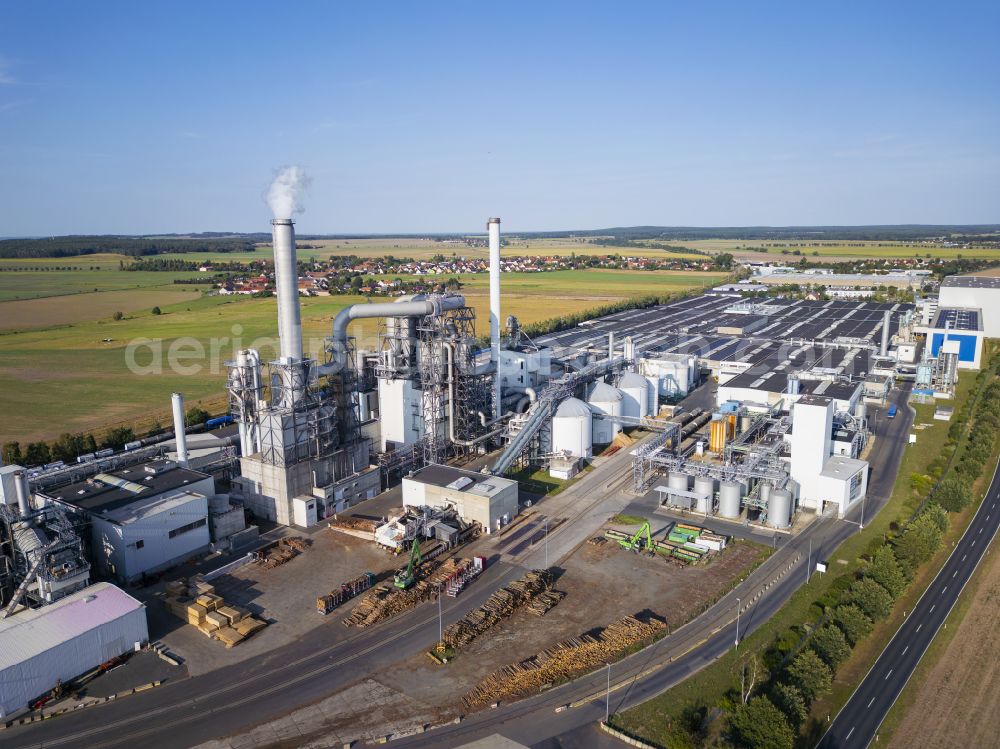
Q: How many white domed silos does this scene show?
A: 3